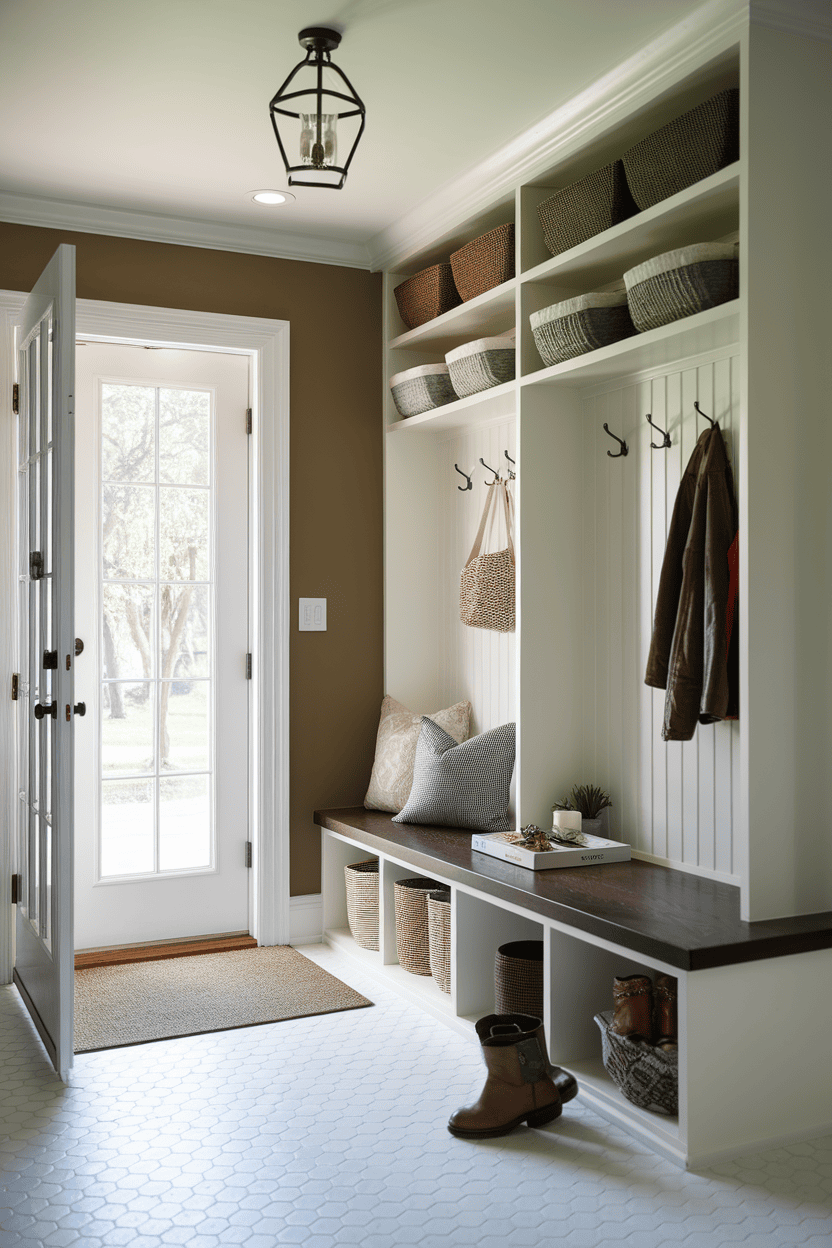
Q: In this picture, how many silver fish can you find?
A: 0